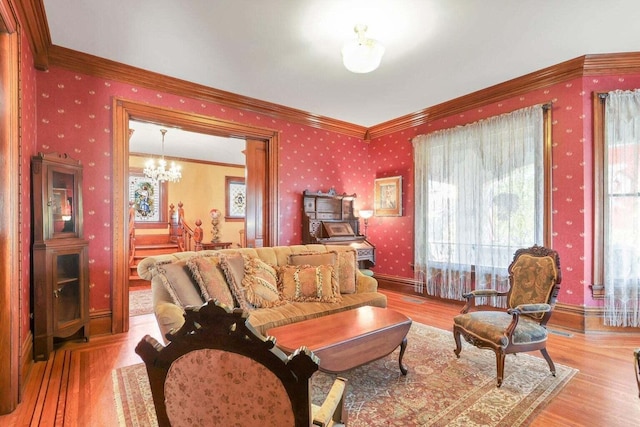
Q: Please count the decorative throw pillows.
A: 7